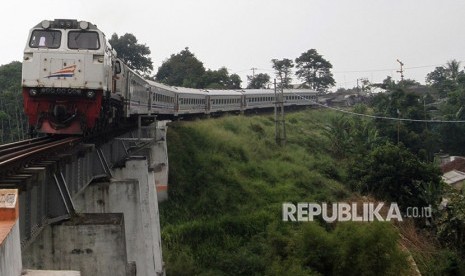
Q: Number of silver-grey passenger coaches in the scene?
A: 6